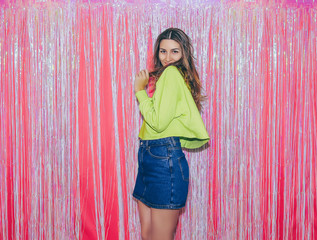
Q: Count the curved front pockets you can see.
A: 1